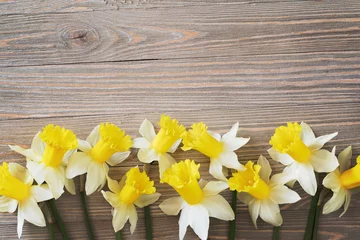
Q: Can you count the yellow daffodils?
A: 10